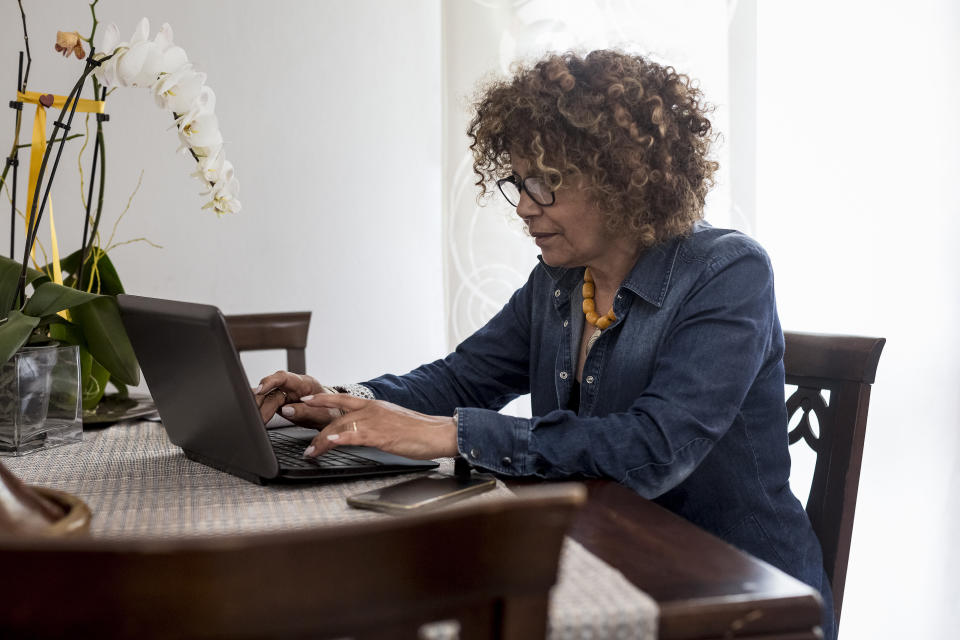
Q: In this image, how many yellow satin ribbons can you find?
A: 1